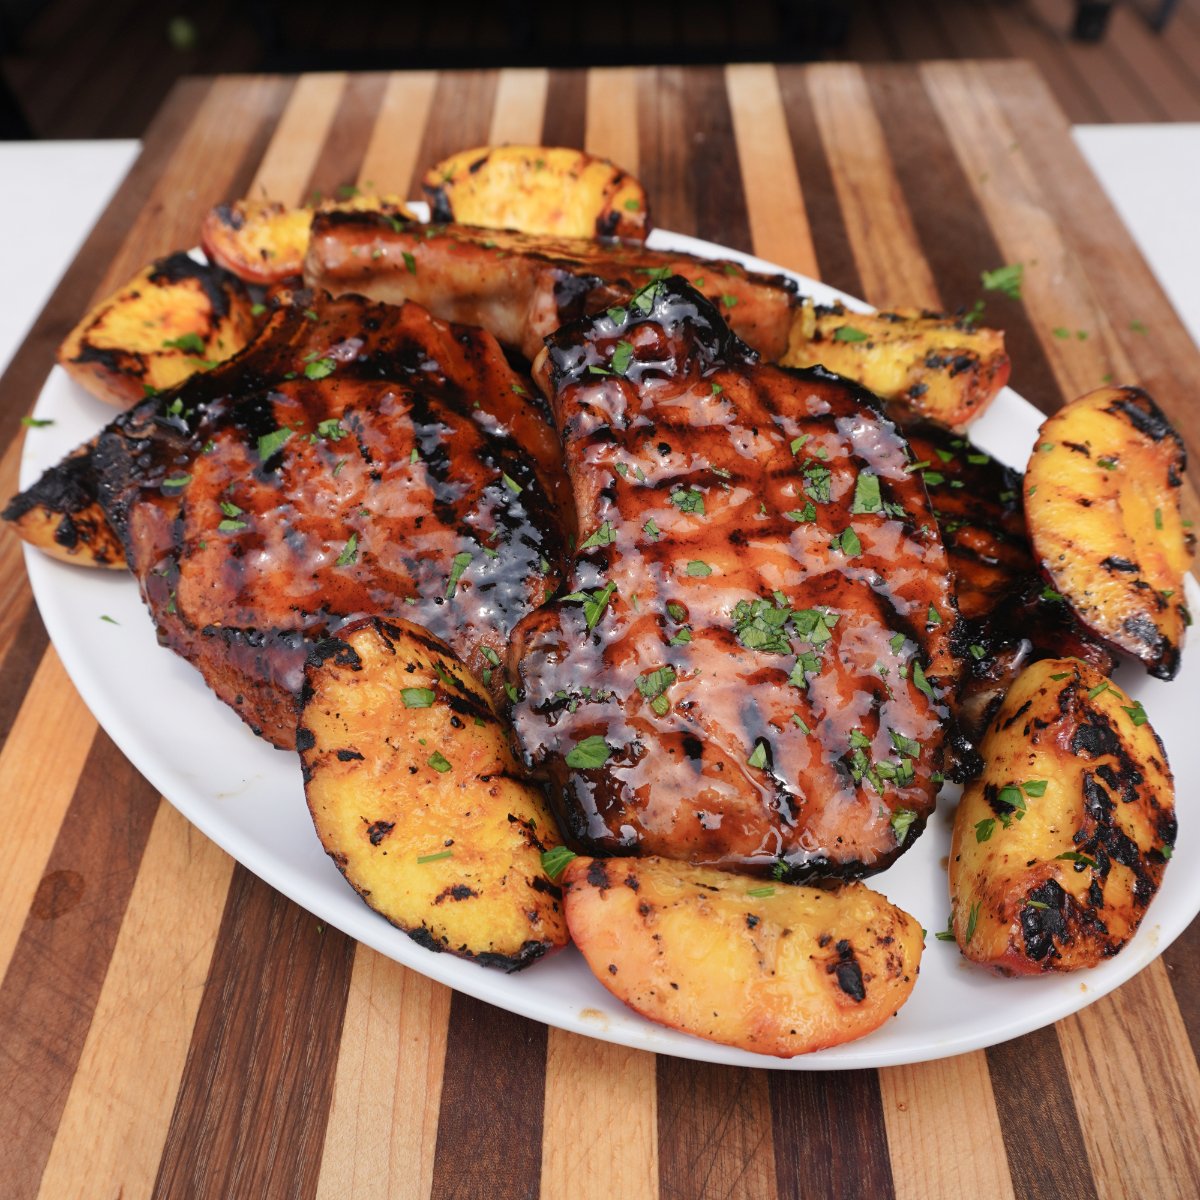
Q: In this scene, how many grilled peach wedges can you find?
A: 9